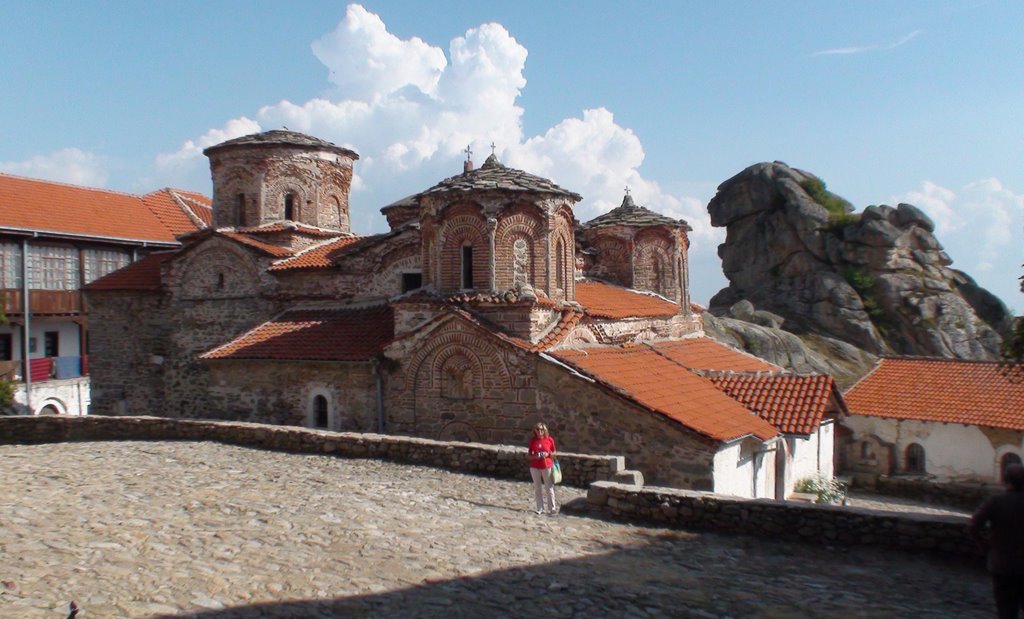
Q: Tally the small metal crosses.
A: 3